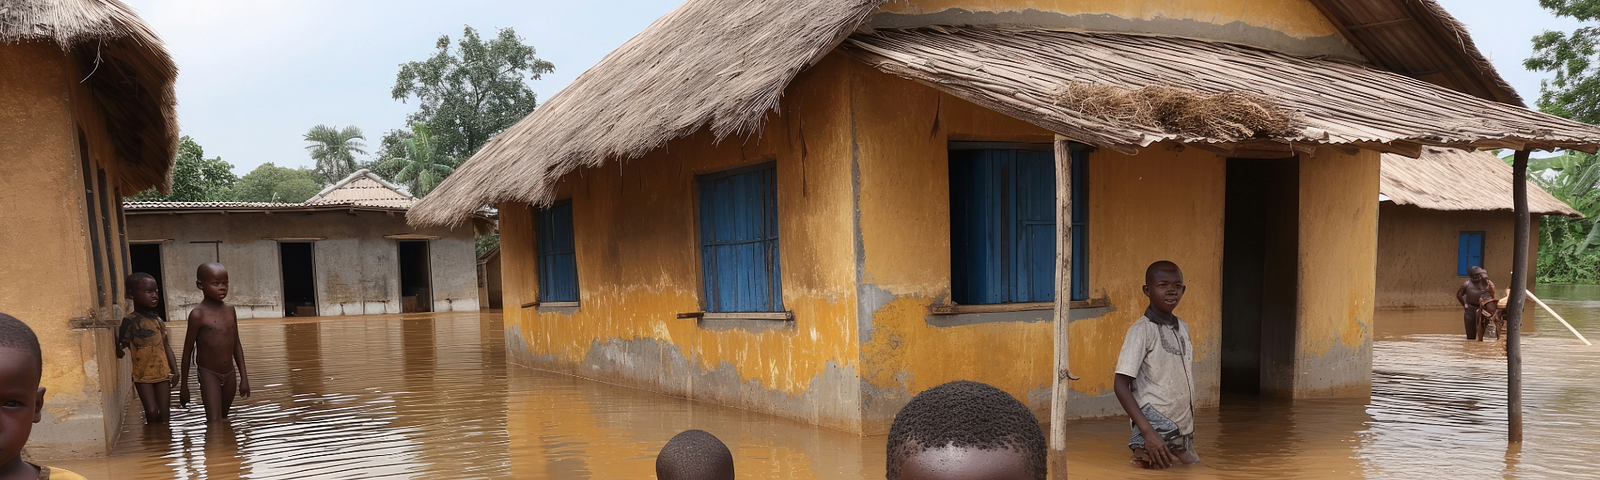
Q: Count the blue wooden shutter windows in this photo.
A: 4